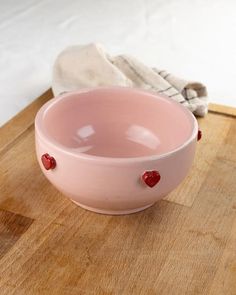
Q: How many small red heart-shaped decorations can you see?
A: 3